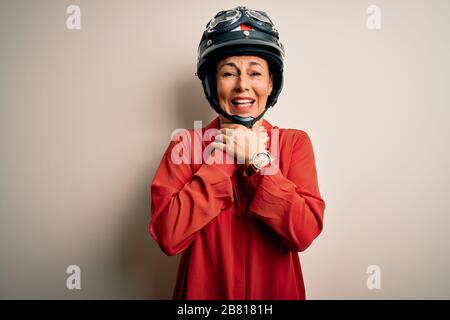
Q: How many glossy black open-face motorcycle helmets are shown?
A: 1